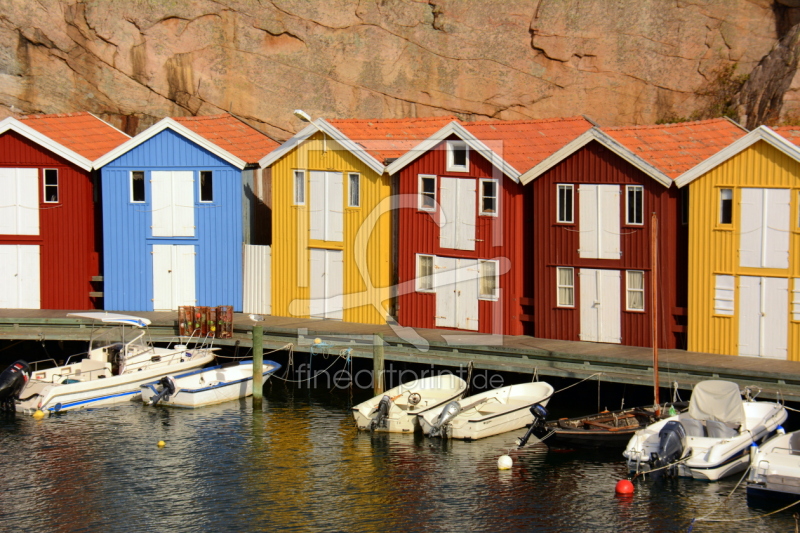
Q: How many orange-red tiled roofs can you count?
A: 6